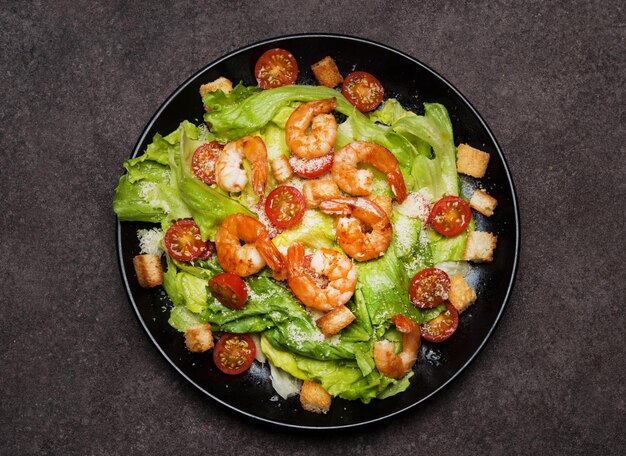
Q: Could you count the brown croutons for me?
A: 13